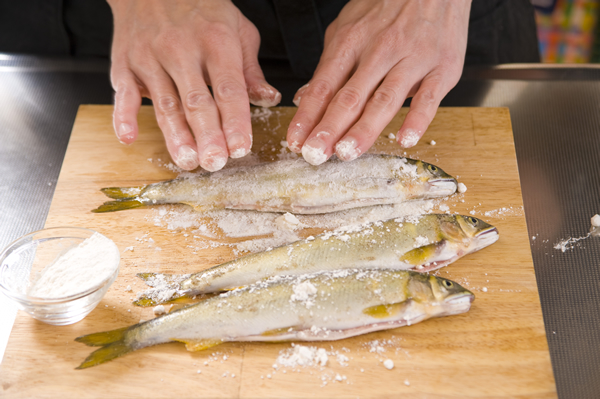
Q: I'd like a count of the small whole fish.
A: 3